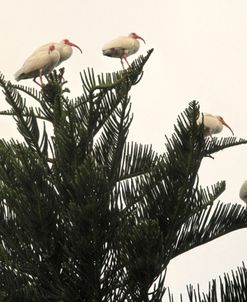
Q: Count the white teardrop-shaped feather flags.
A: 0